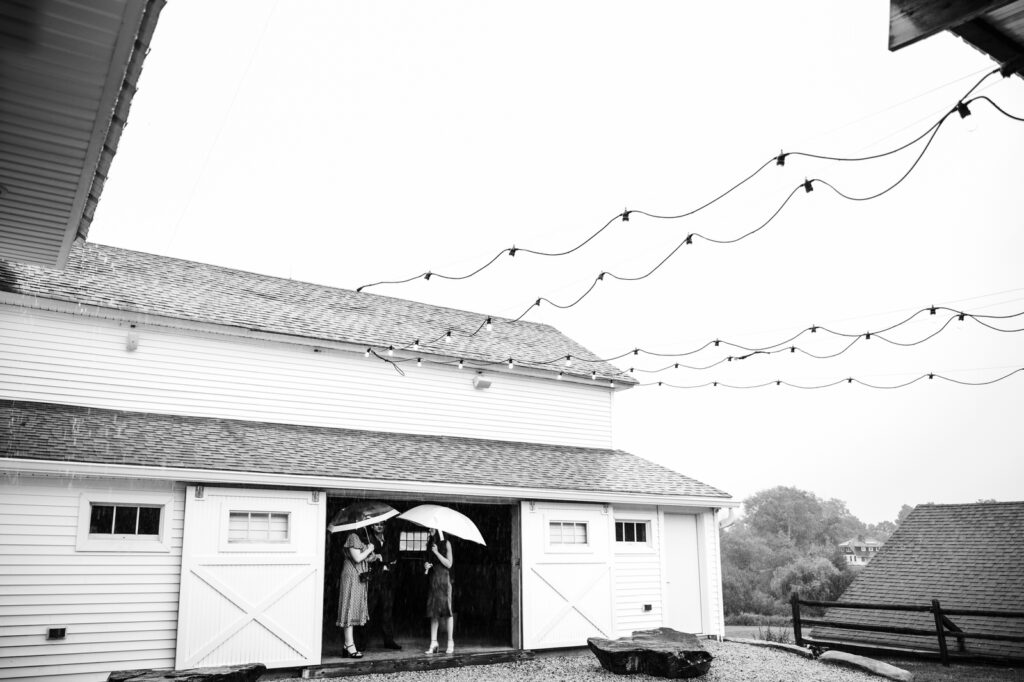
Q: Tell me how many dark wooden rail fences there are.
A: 1